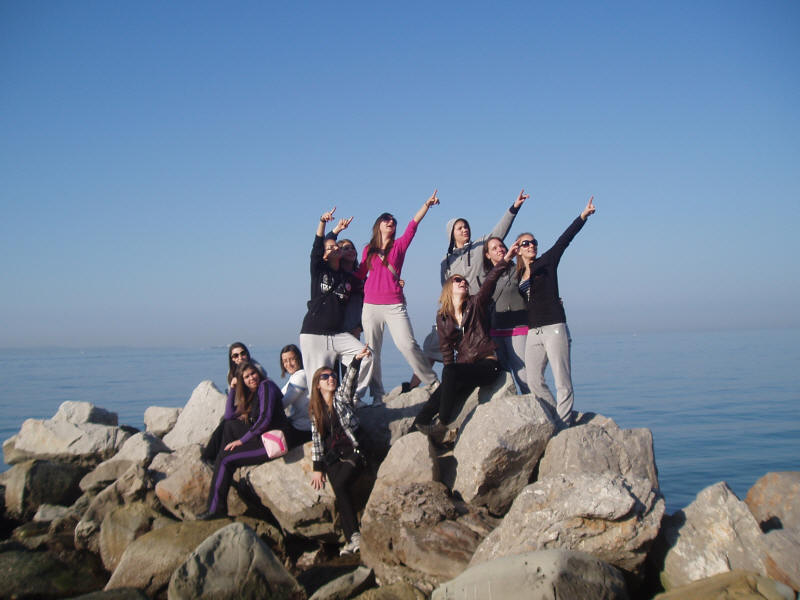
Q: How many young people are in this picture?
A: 11